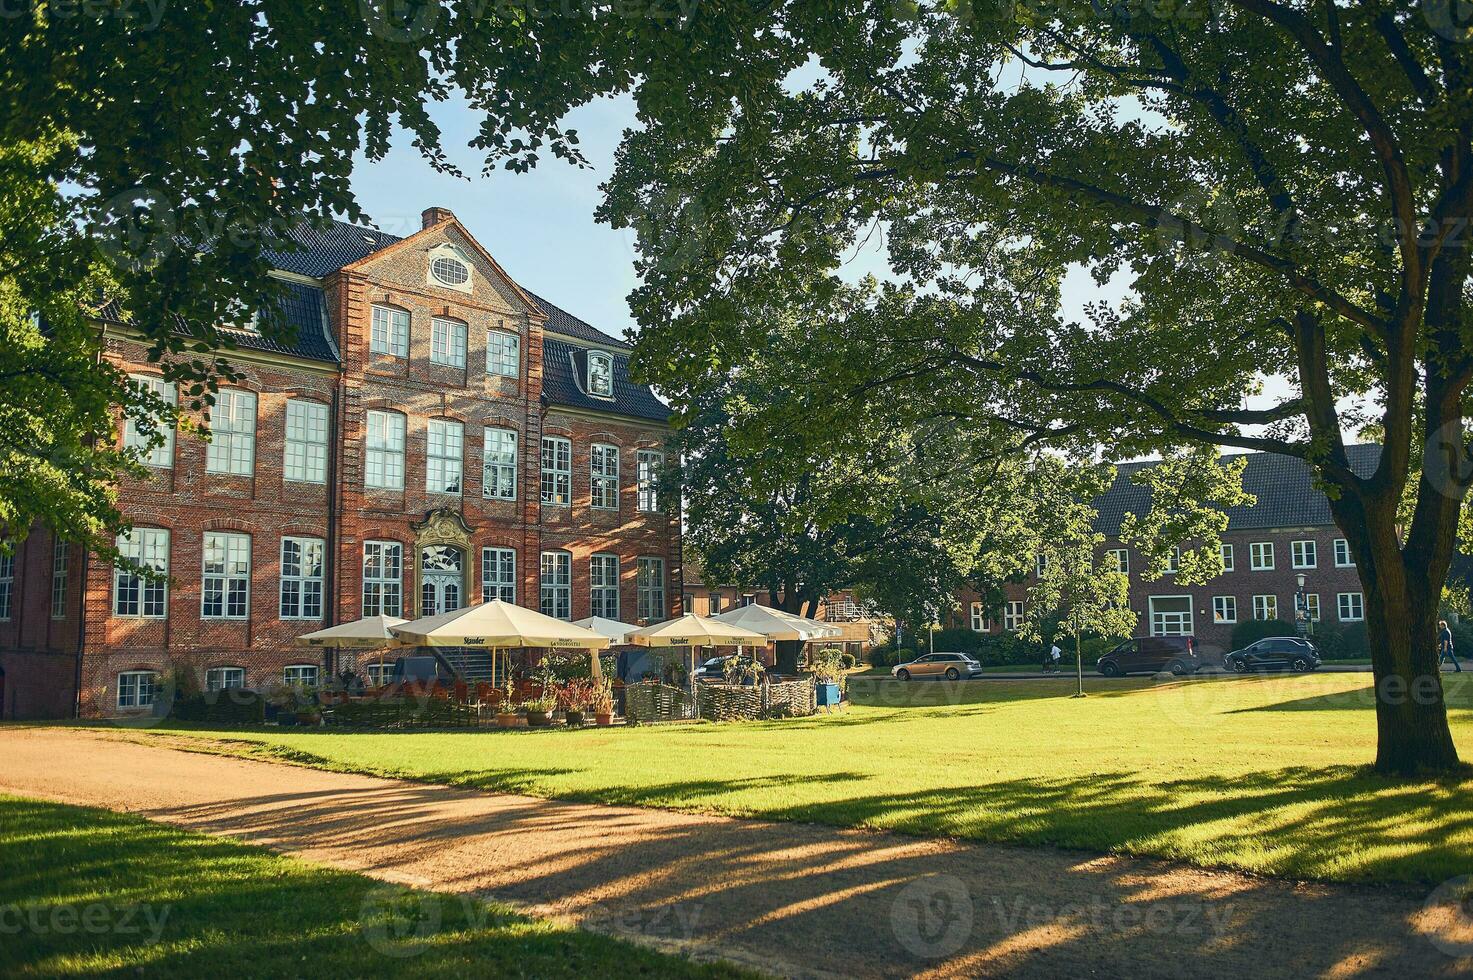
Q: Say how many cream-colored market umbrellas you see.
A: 5